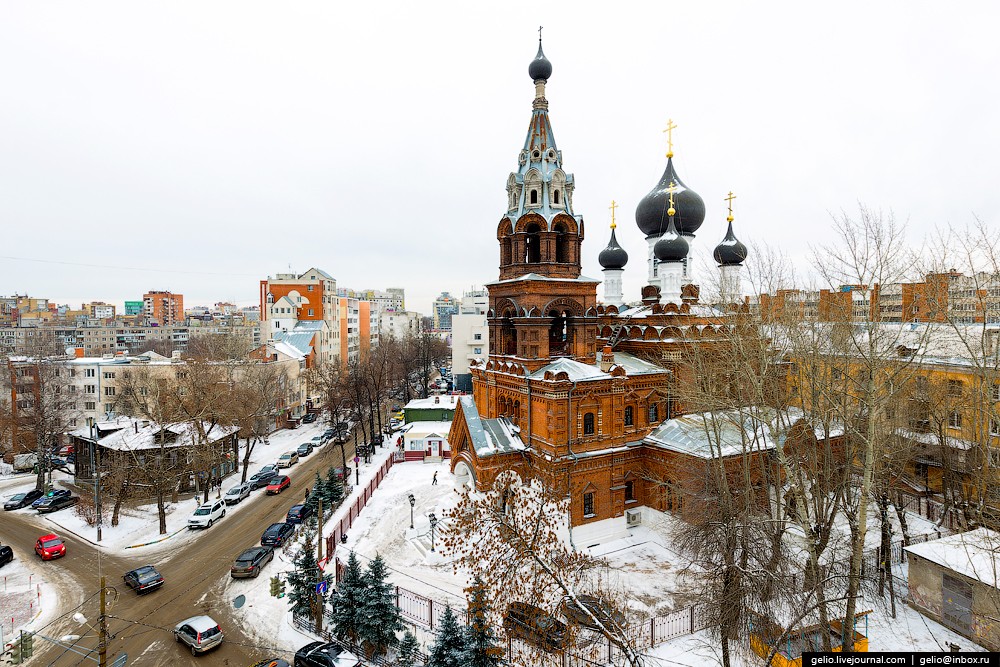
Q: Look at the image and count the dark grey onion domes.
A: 5